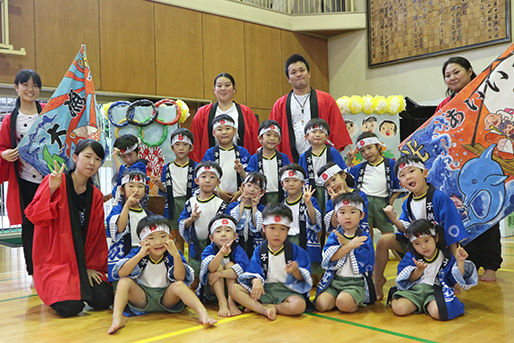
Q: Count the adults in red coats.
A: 5